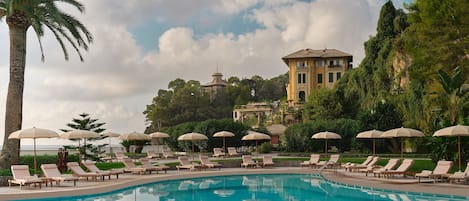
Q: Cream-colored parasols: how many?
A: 12